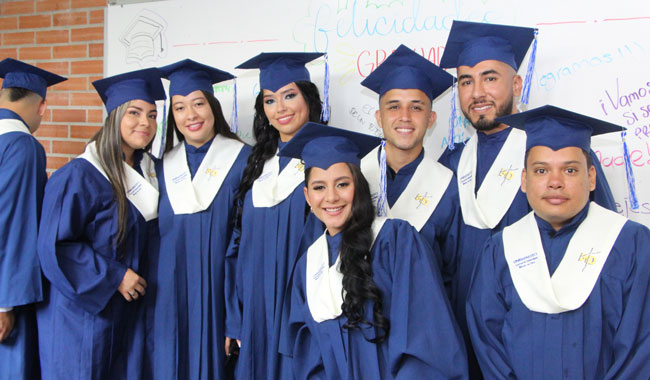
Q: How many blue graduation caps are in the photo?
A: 8